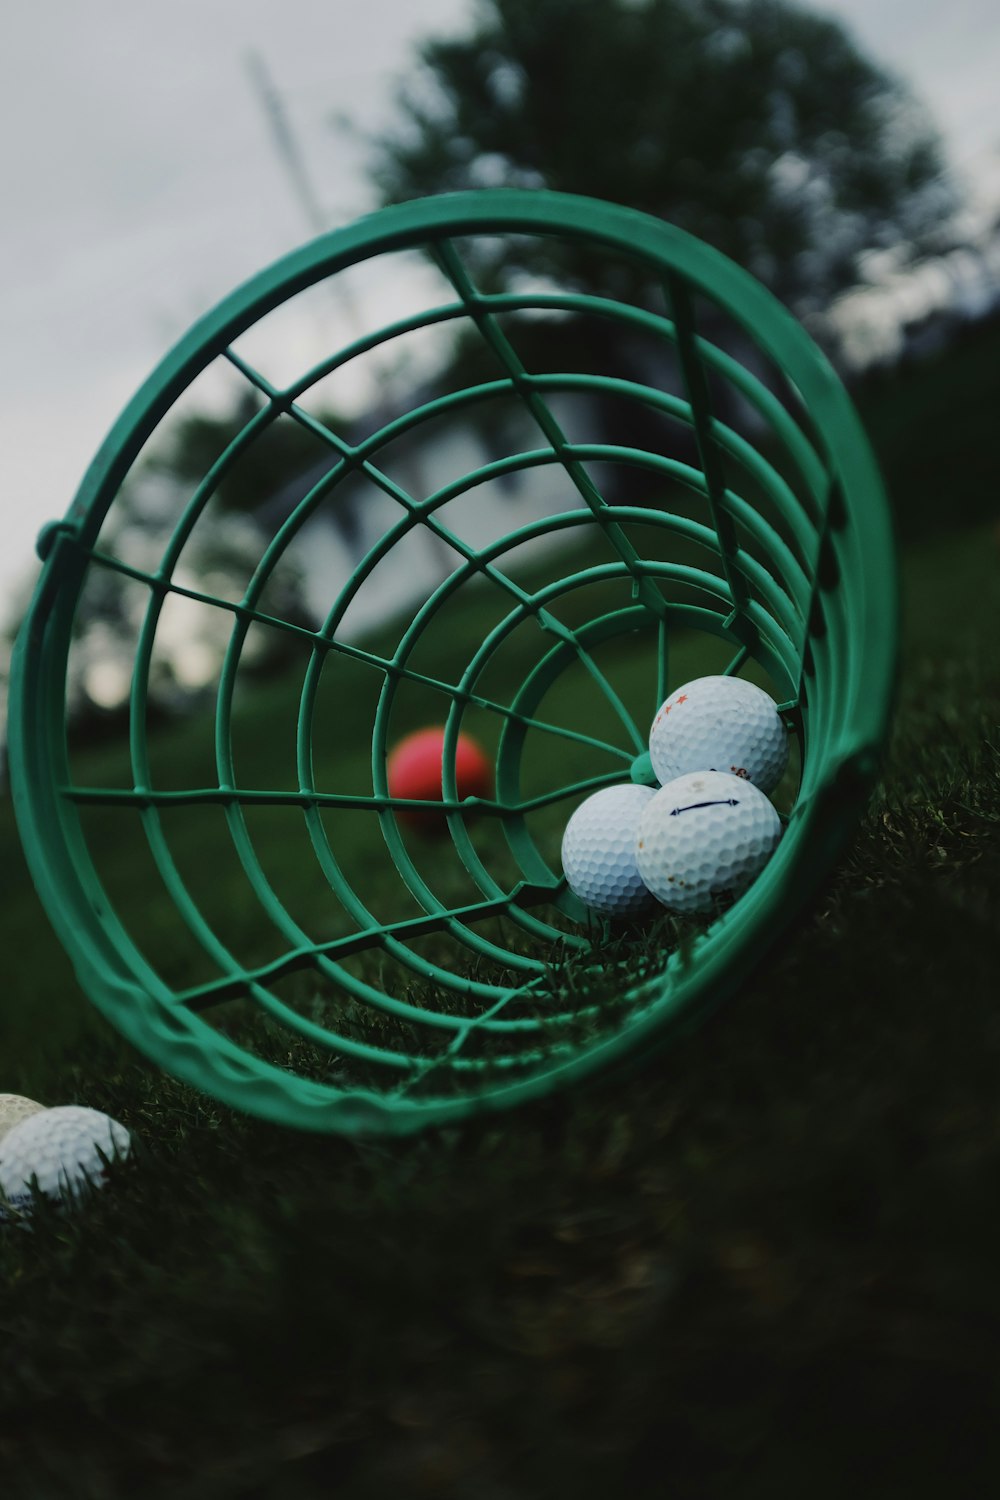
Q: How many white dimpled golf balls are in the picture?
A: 5